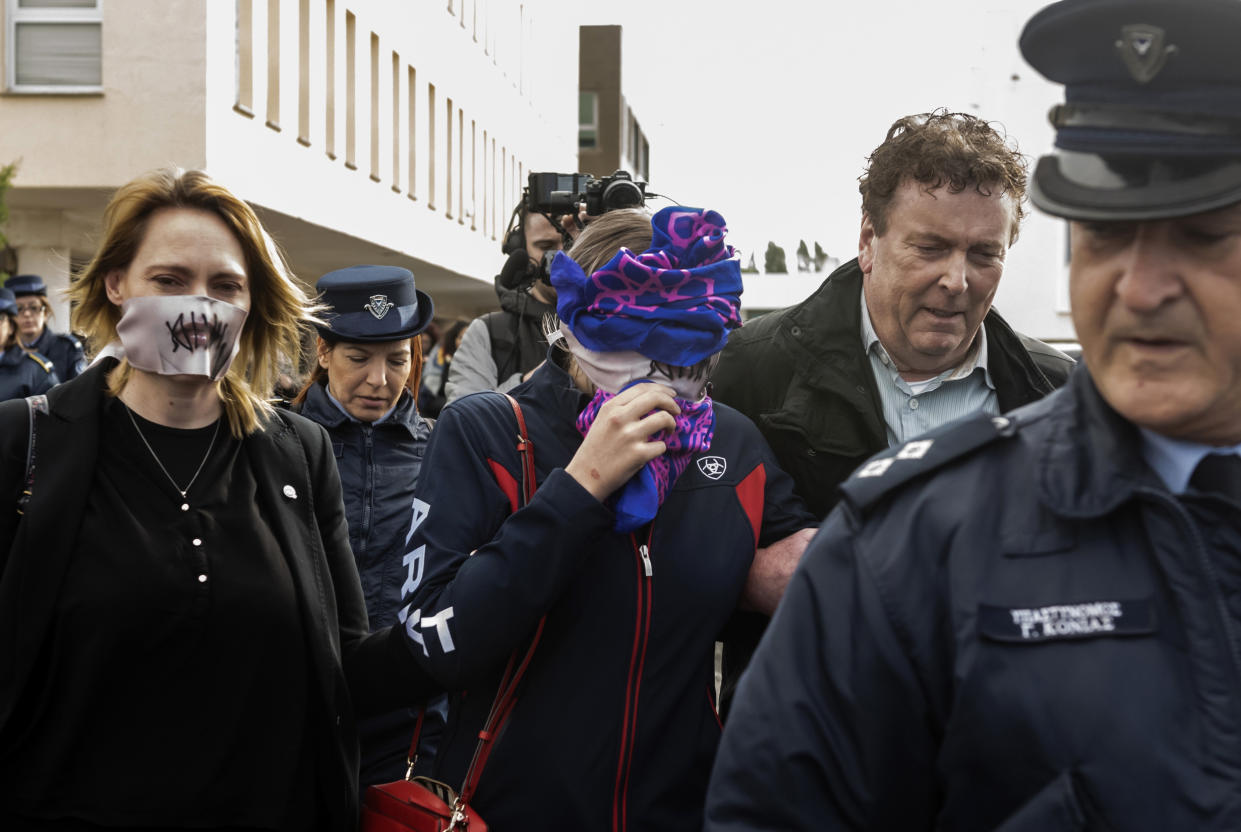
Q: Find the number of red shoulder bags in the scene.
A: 1